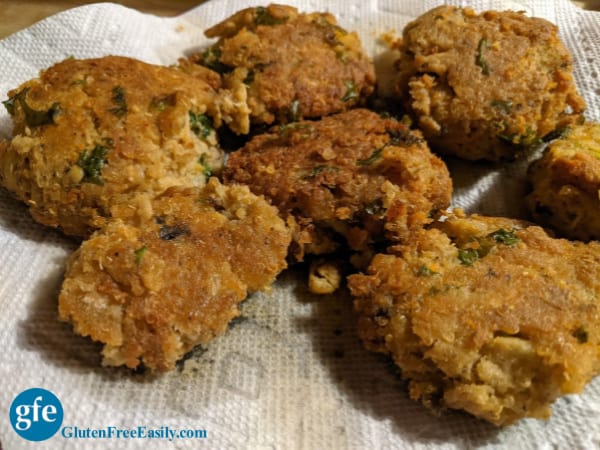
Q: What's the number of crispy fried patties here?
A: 7